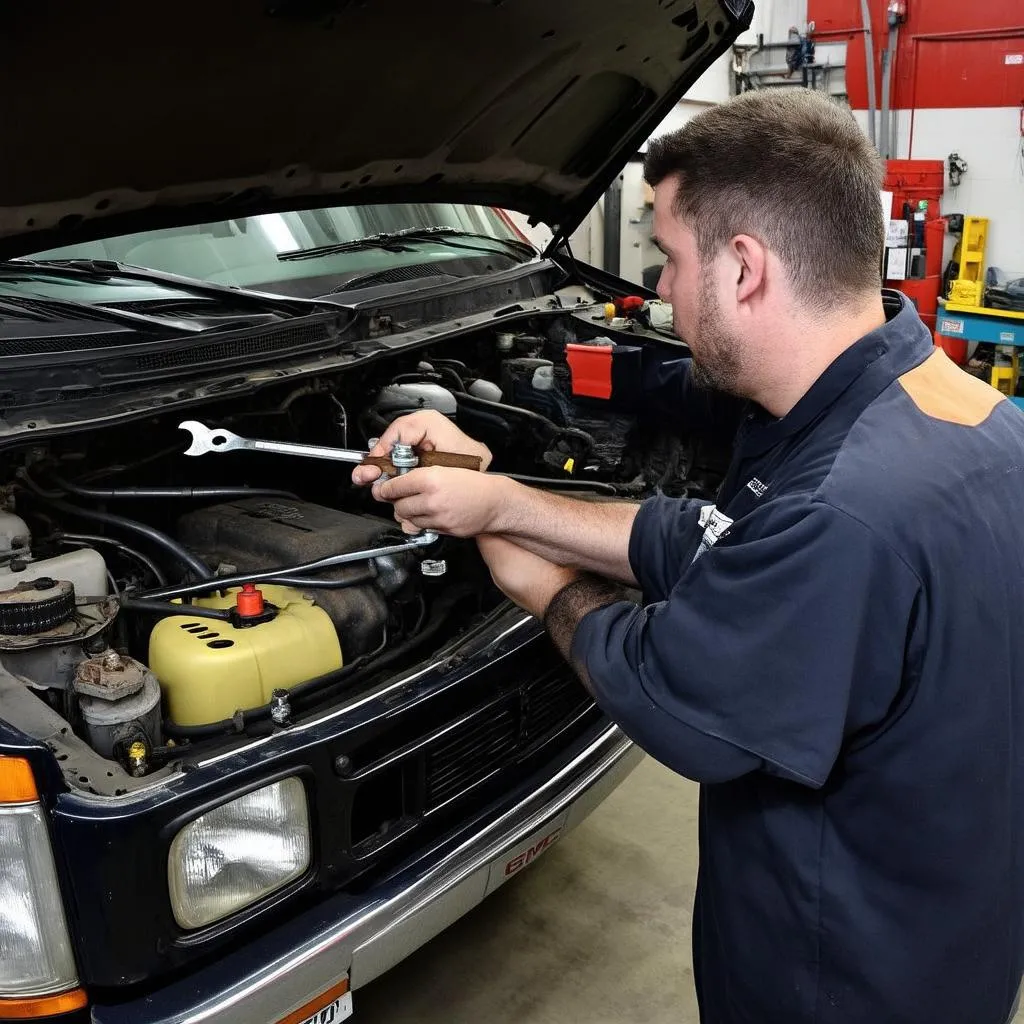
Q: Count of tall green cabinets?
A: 0